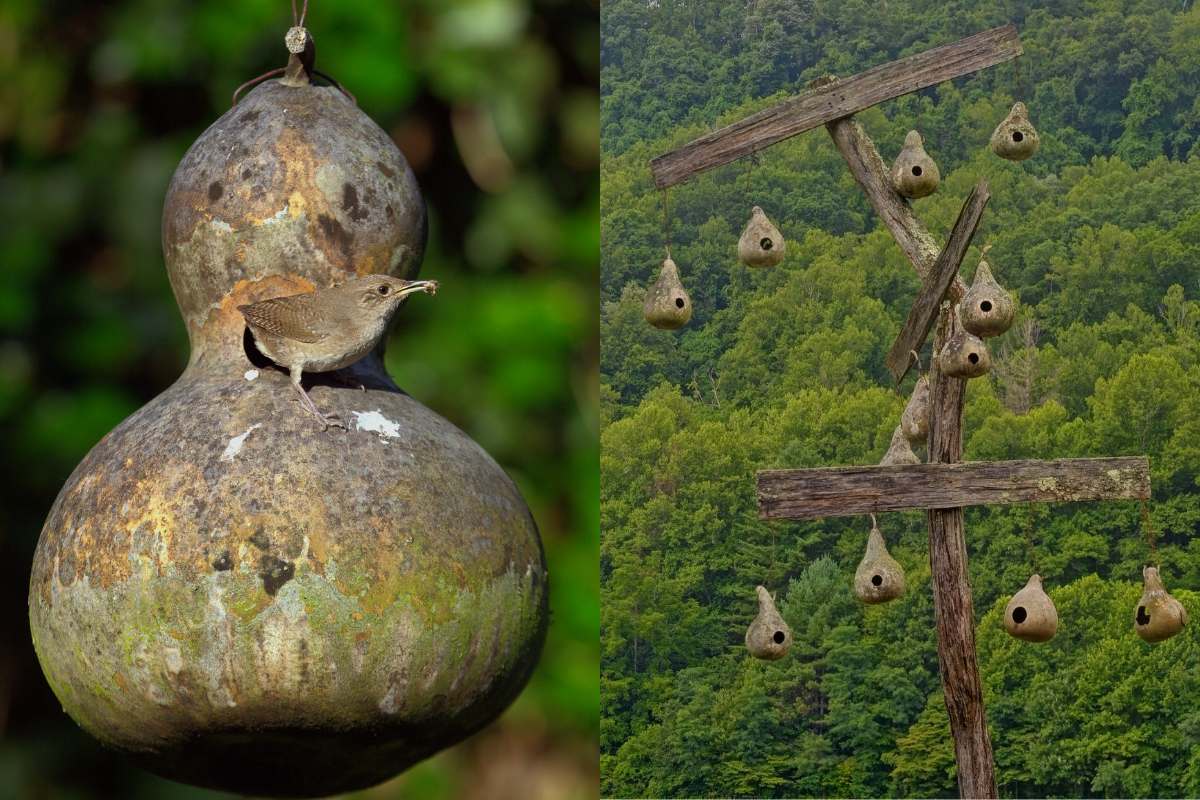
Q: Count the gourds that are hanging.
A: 13